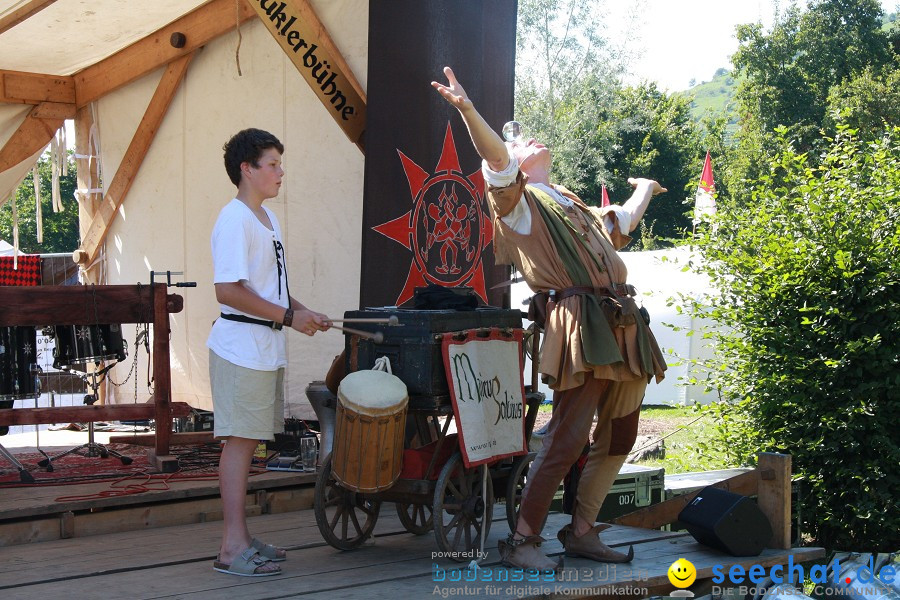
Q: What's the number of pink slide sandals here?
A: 0